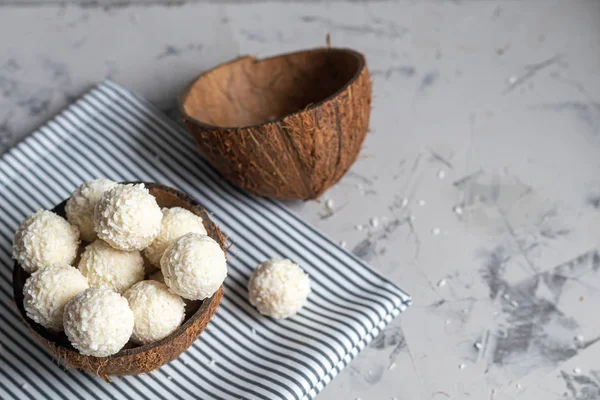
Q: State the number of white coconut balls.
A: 10